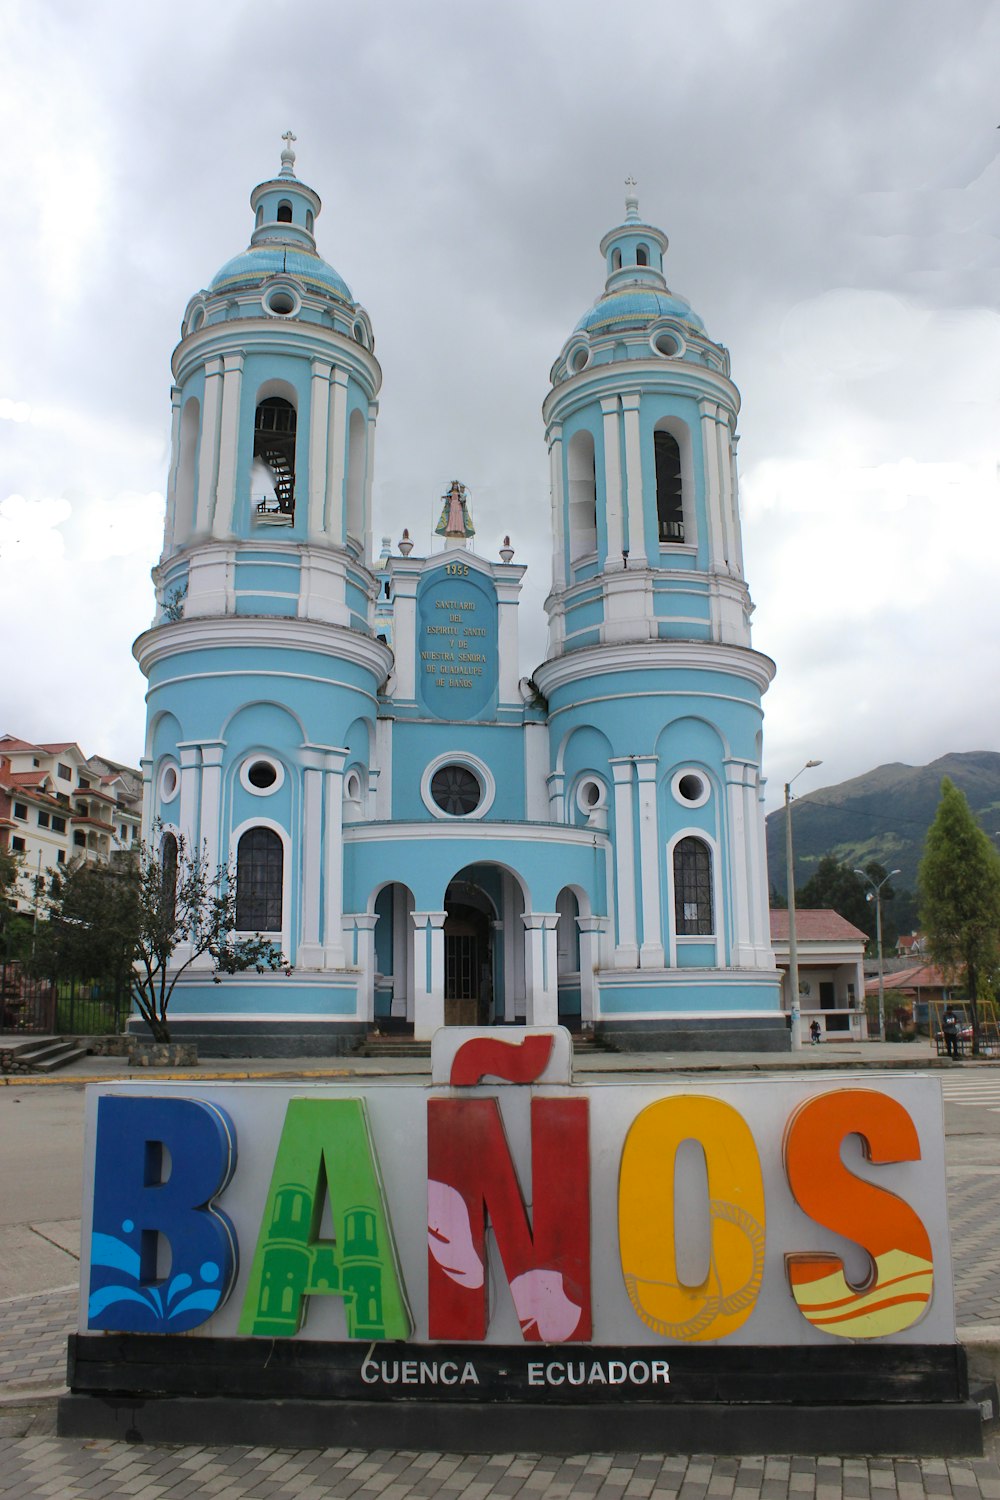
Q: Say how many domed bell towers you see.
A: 2